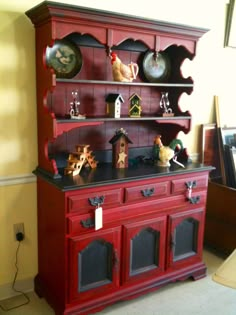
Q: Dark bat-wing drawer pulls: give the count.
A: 5